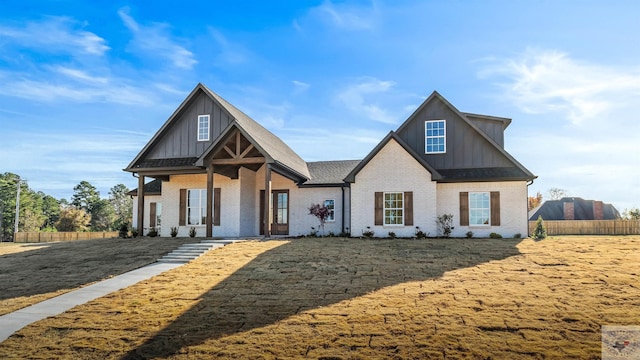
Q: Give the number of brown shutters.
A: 7